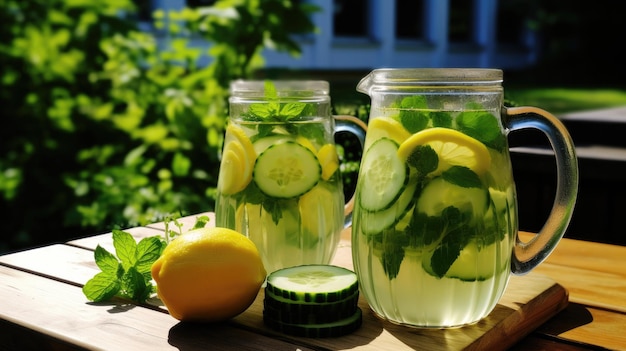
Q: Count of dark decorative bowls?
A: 0